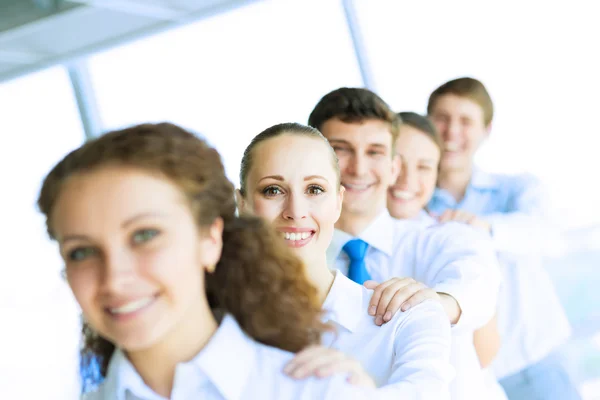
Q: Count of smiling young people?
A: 5